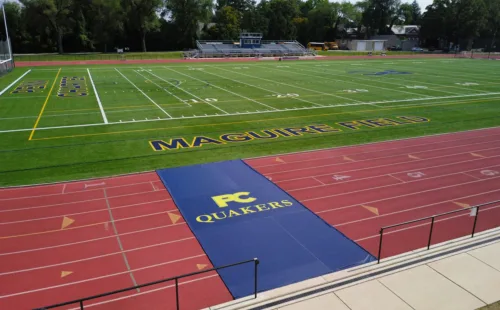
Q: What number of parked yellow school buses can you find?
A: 2